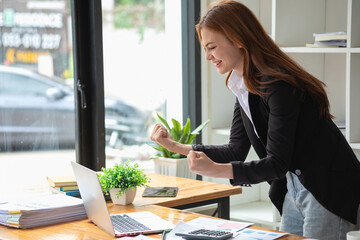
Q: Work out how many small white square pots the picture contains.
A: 1